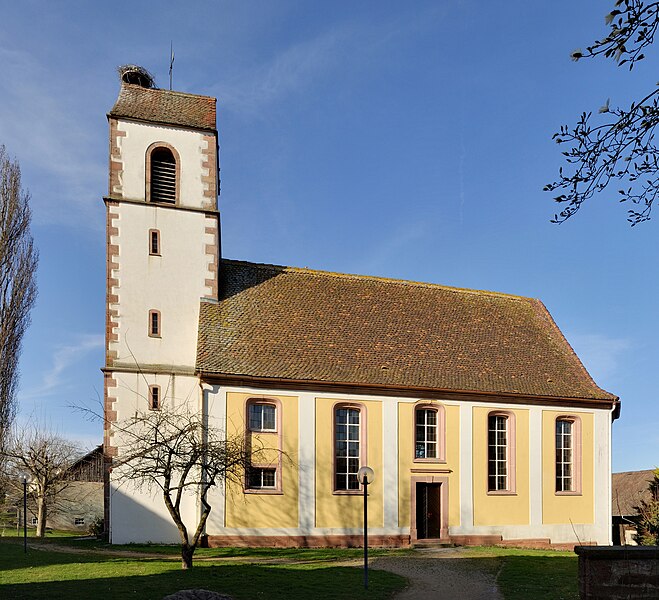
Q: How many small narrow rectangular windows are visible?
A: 3